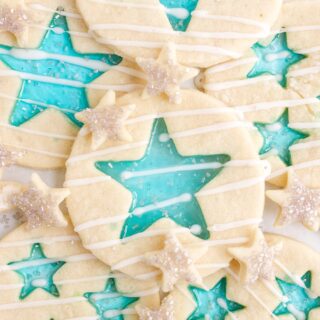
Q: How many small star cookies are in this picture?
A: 9